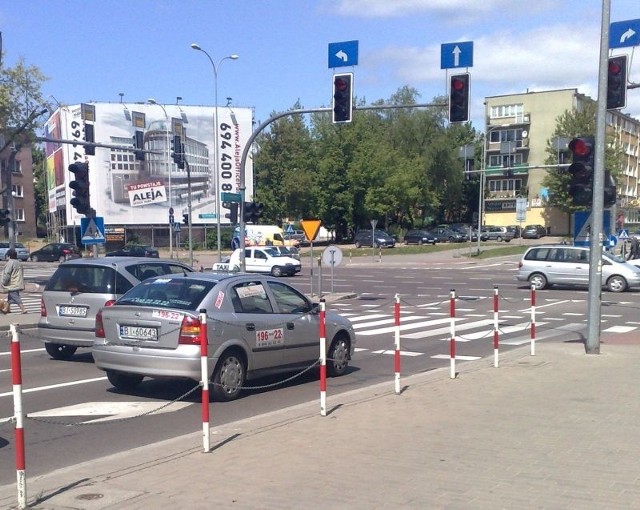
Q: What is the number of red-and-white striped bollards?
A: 7